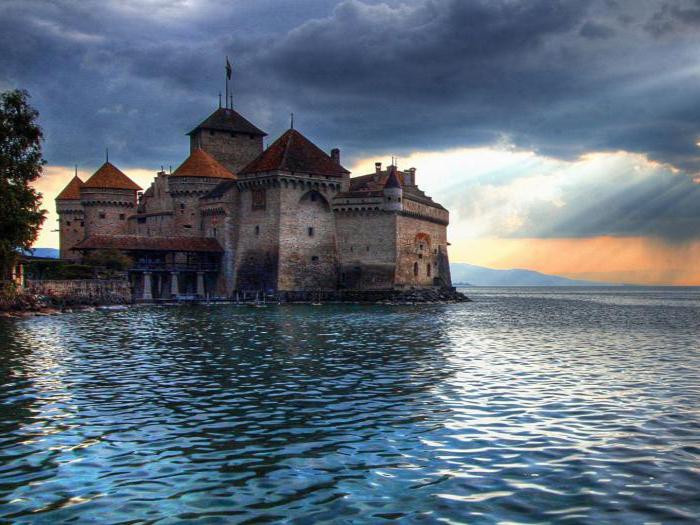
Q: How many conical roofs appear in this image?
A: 4